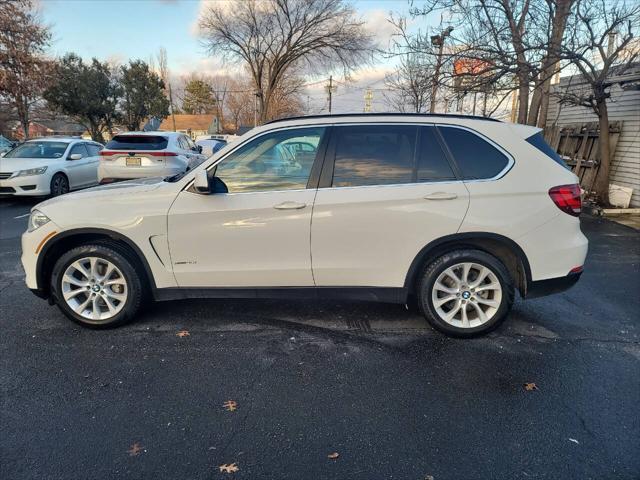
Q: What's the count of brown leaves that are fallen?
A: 6